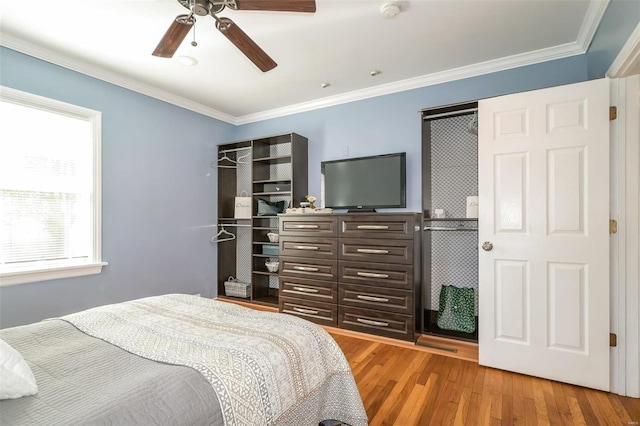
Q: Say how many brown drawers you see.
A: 10